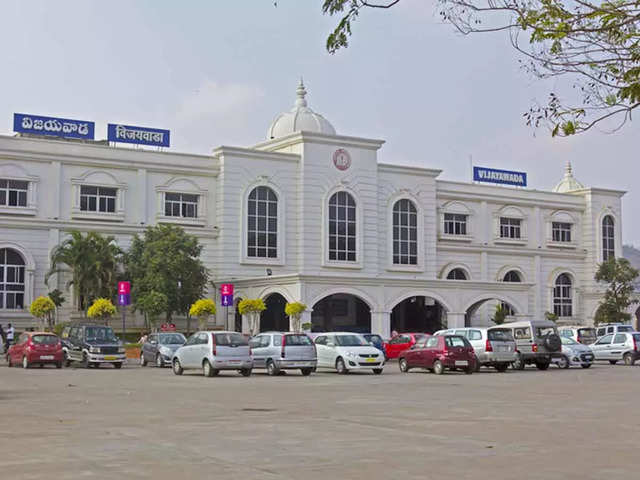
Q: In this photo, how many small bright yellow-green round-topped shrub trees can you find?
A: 5